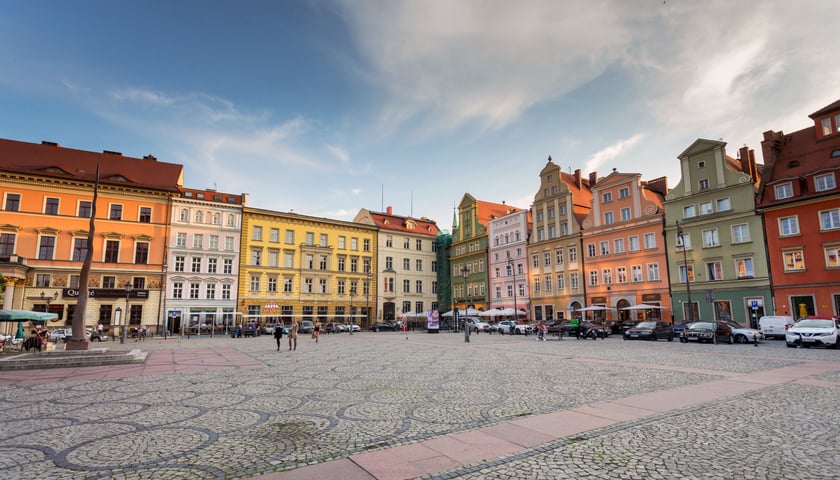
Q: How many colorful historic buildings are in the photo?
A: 10